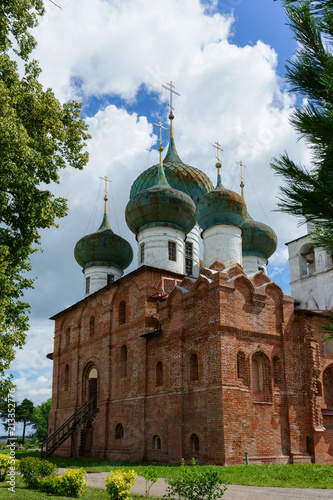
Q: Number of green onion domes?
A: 5